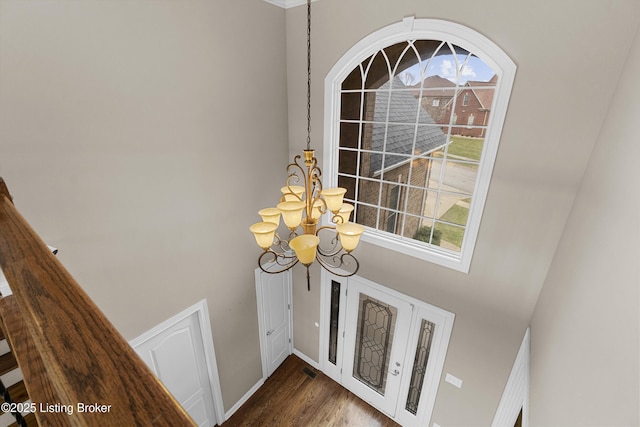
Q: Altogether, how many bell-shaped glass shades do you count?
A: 9